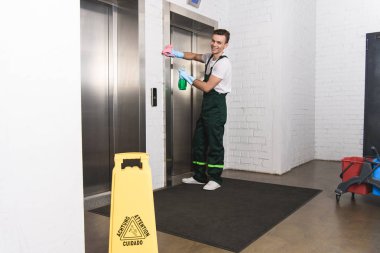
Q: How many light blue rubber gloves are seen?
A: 2